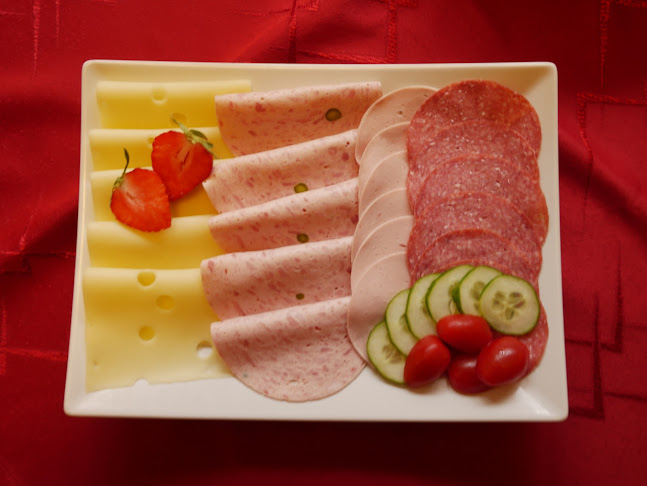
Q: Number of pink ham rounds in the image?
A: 6